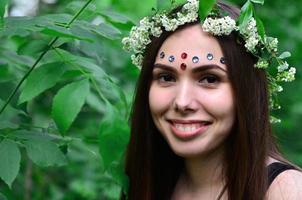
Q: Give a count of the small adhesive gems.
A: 7